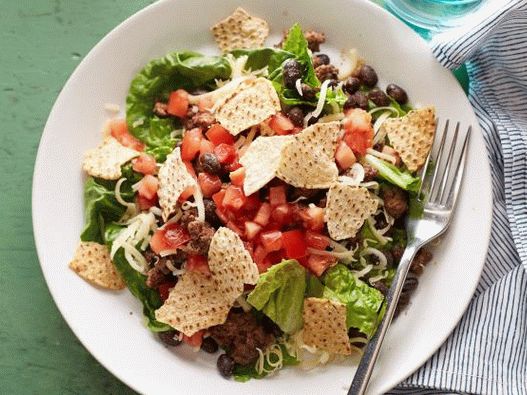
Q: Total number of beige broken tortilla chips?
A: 12